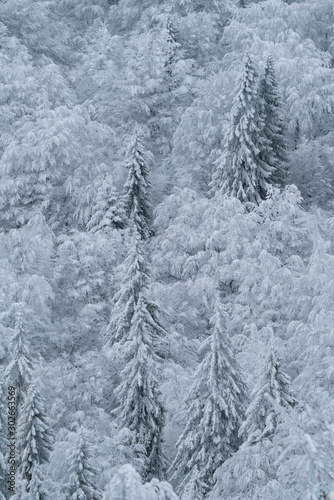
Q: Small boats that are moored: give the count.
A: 0